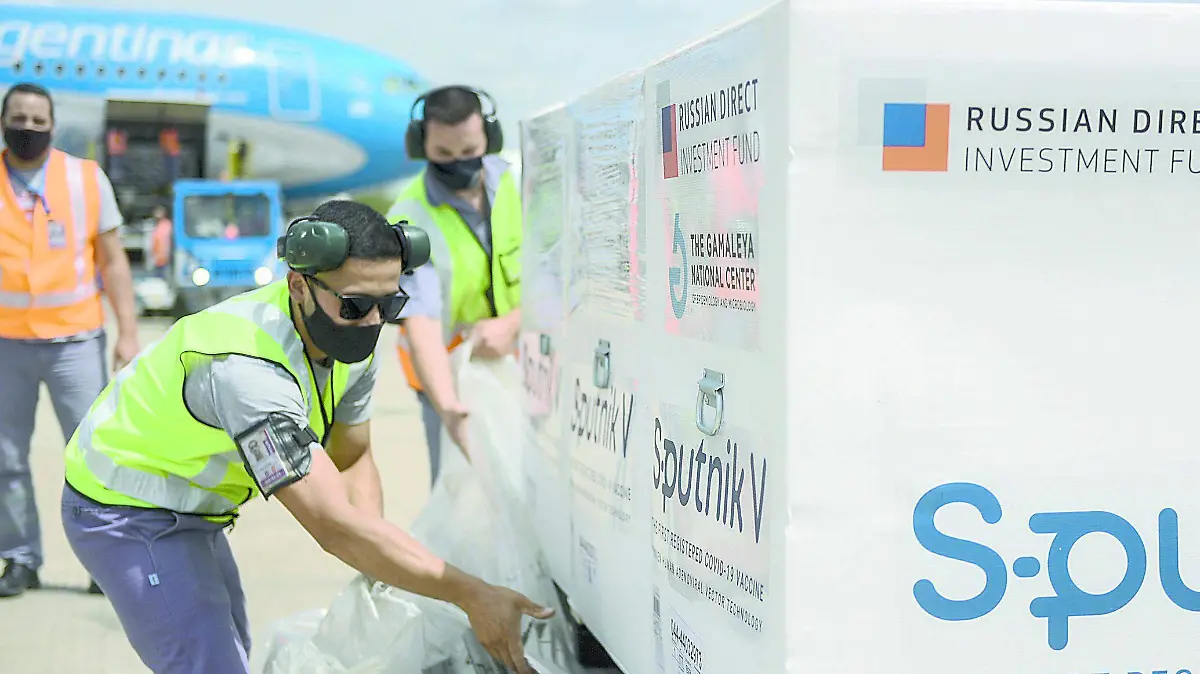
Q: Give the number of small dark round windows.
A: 11